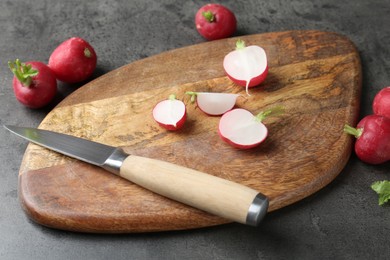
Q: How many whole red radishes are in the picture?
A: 5